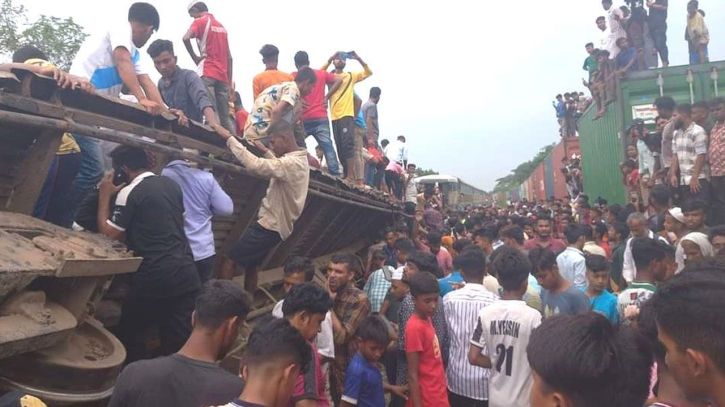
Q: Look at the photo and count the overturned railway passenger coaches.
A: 1